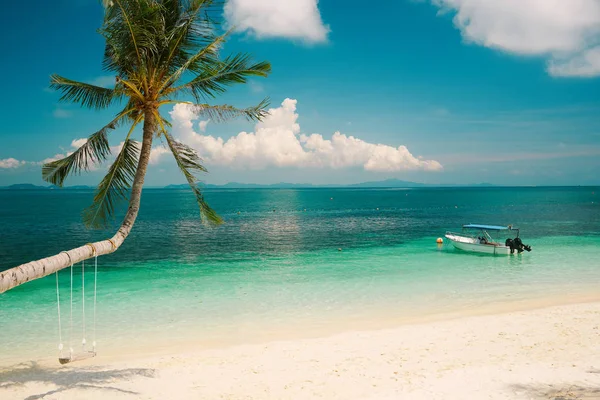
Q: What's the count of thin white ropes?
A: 4